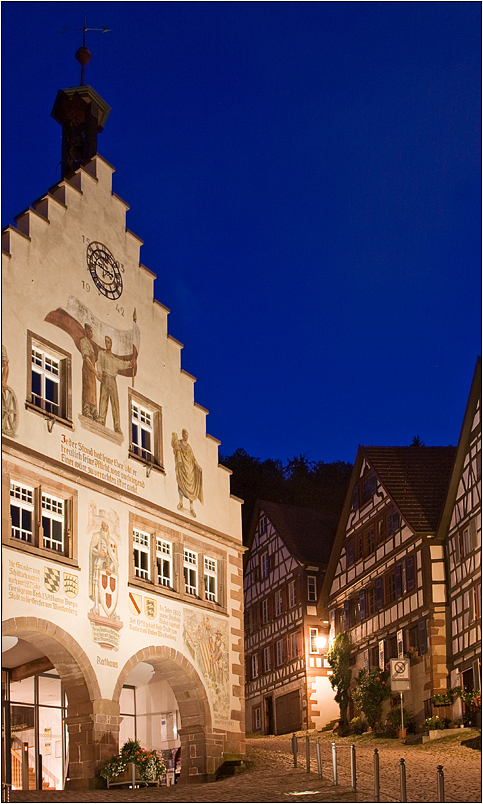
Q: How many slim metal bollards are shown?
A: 8